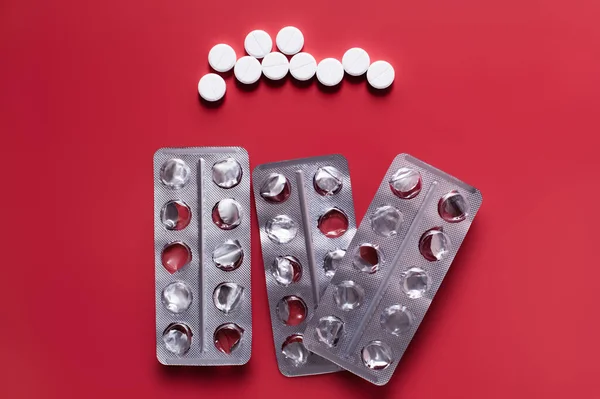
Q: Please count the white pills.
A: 10